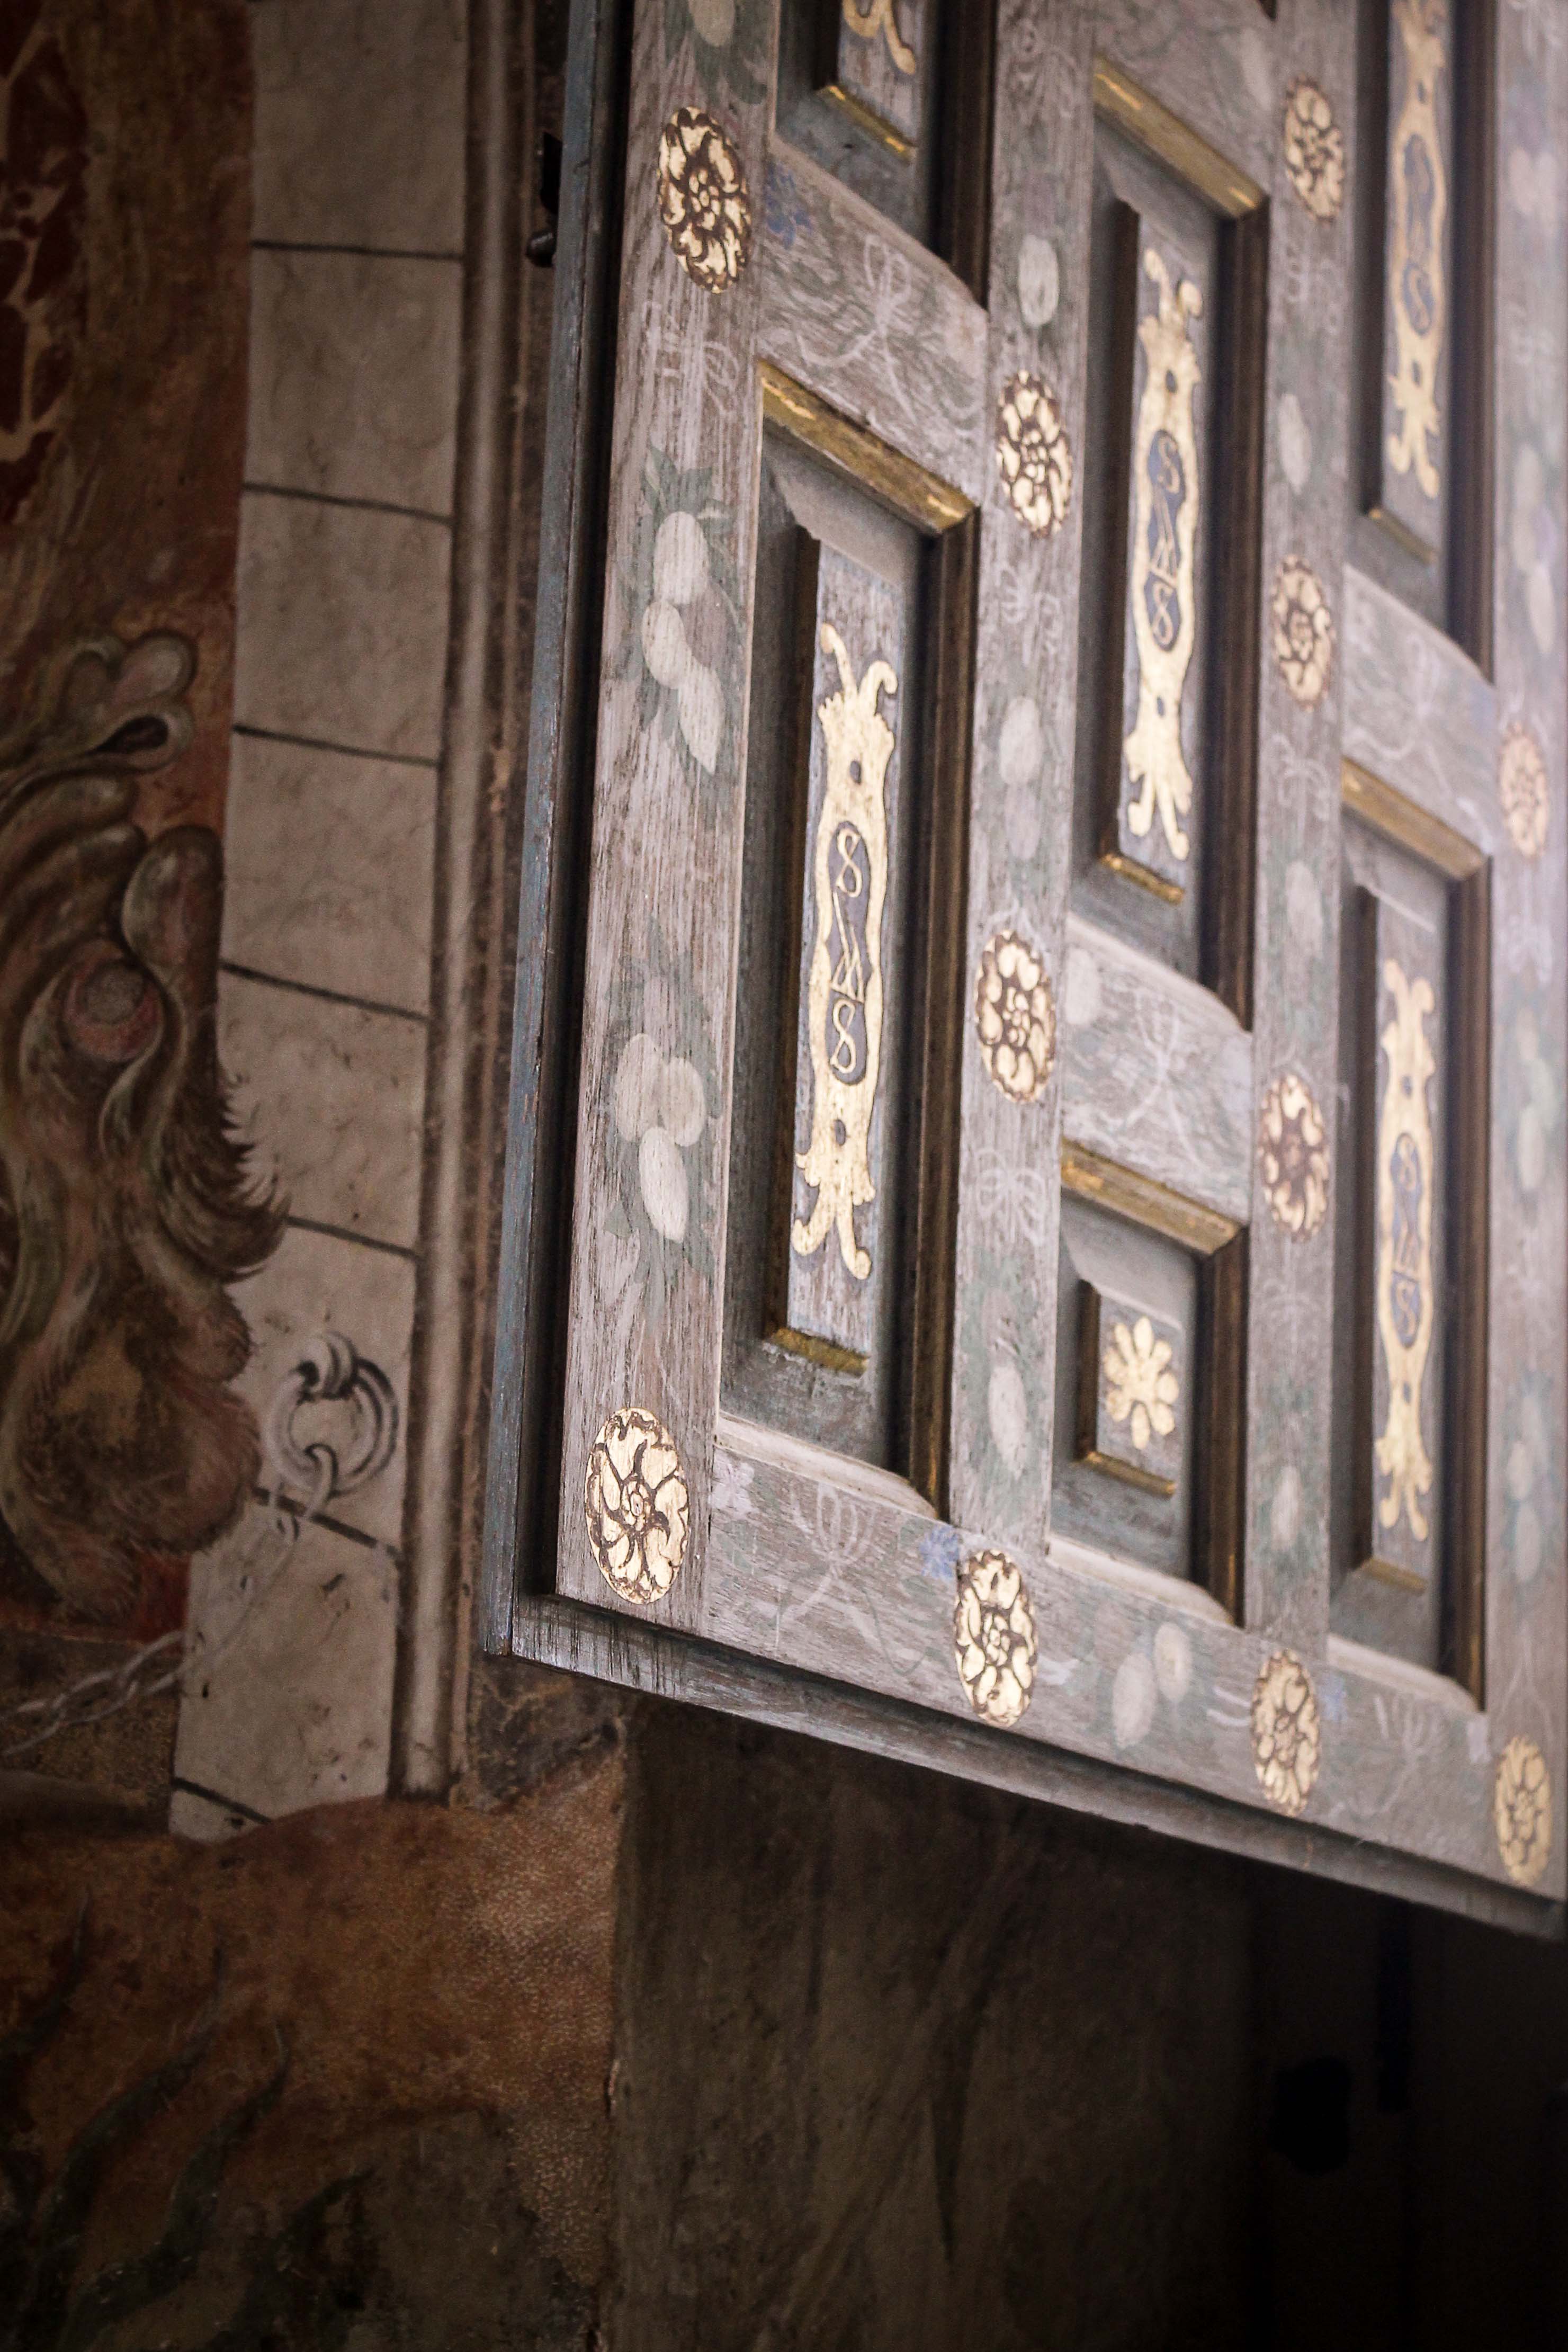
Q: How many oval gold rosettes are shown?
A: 11